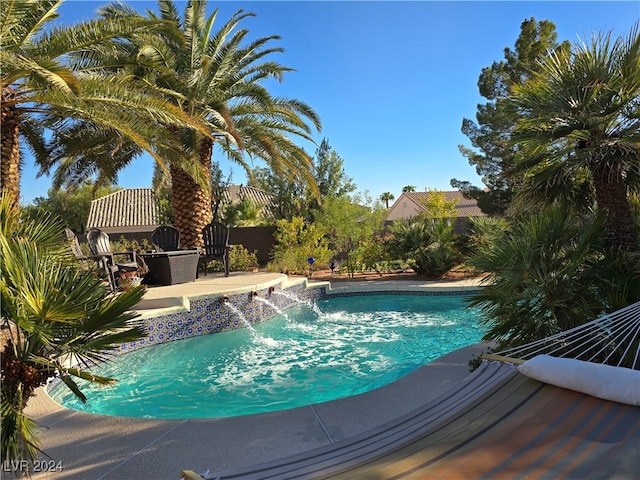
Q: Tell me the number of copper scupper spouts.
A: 3